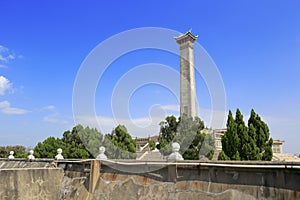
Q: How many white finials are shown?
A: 5